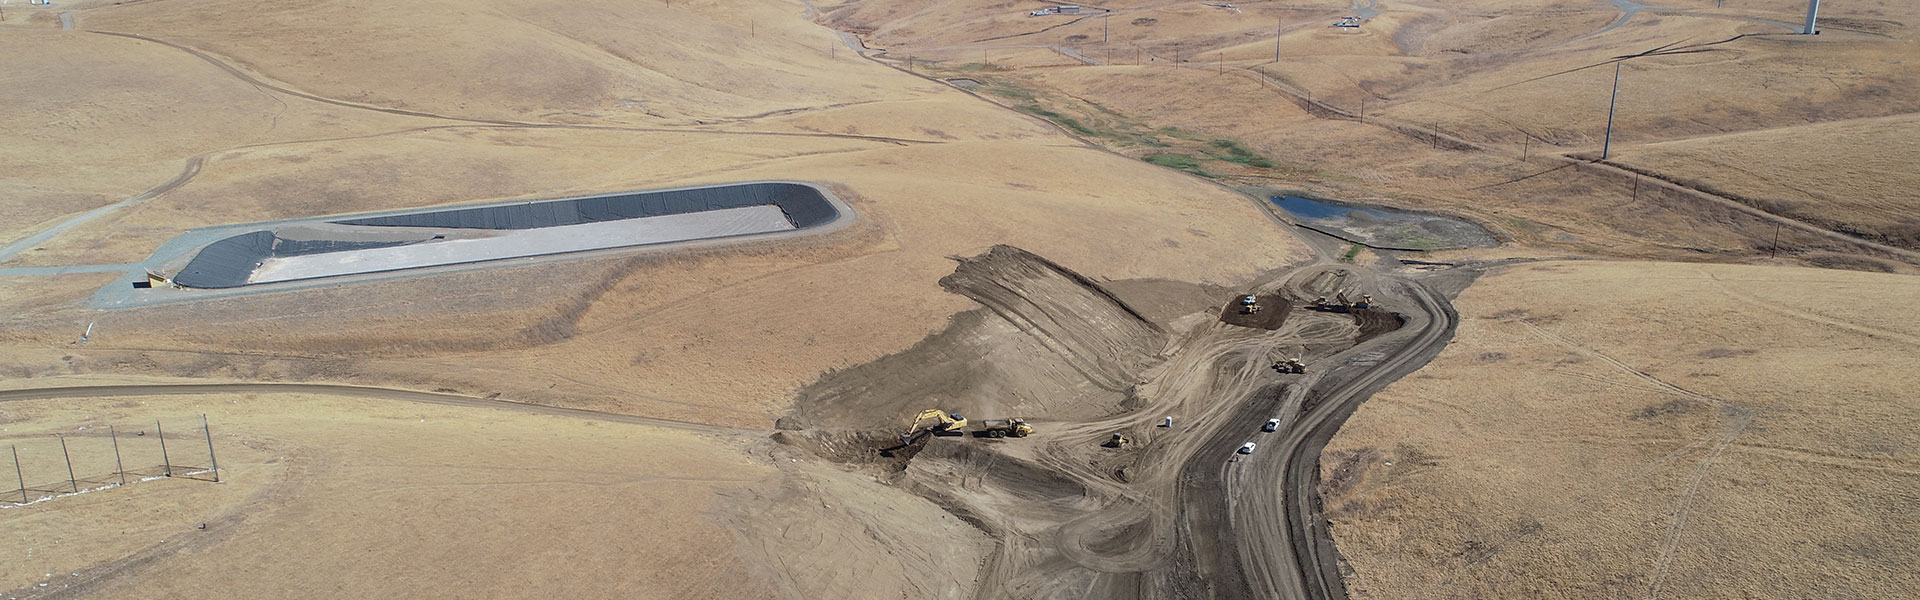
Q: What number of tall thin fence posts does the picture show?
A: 5